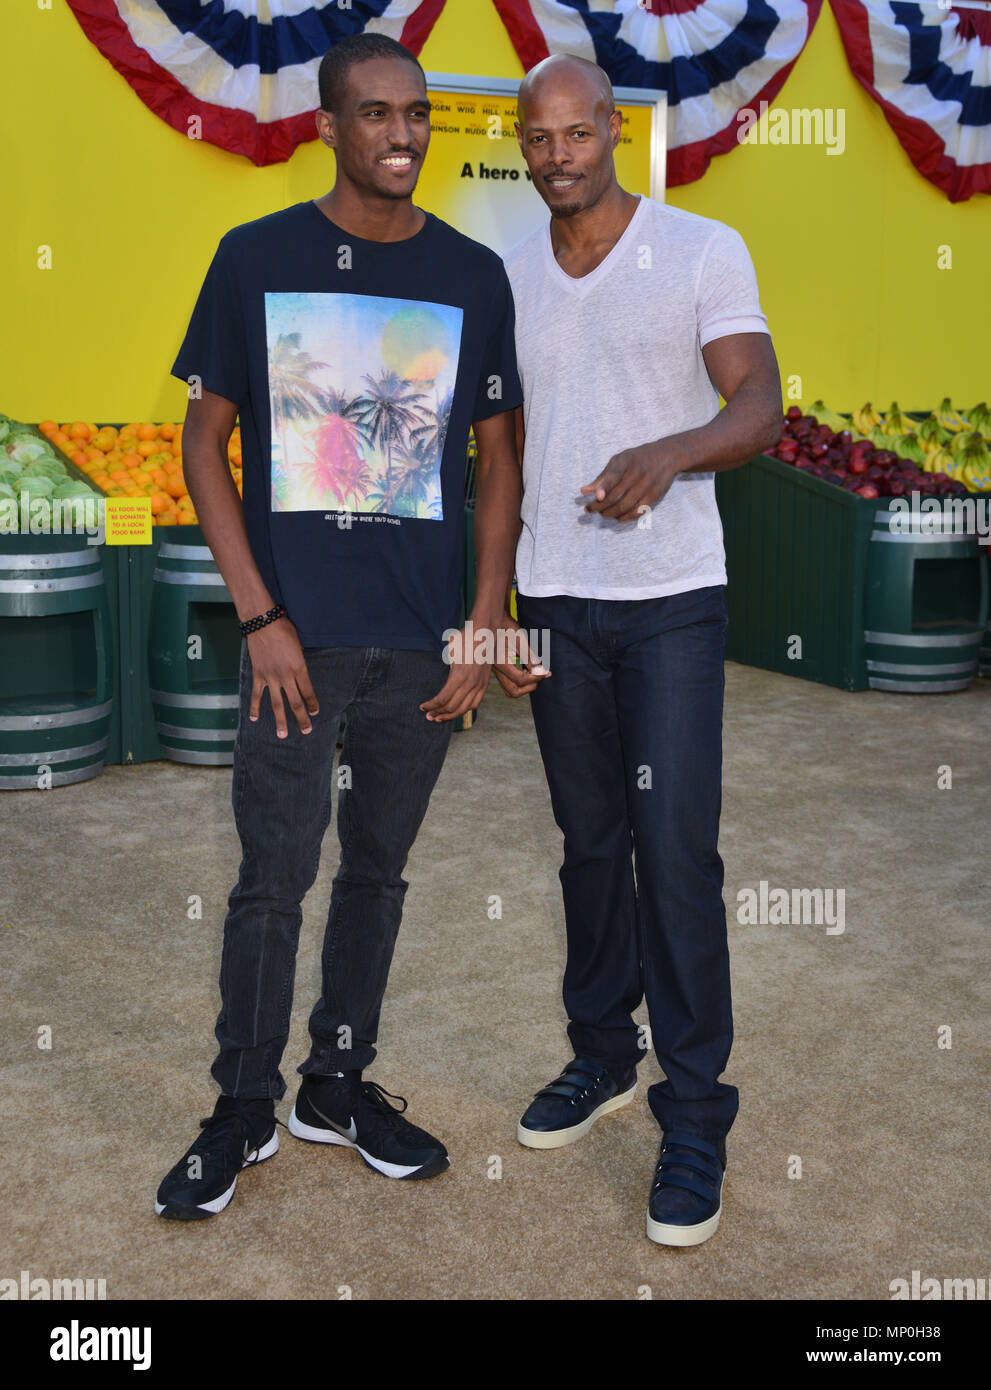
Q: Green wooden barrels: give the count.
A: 3